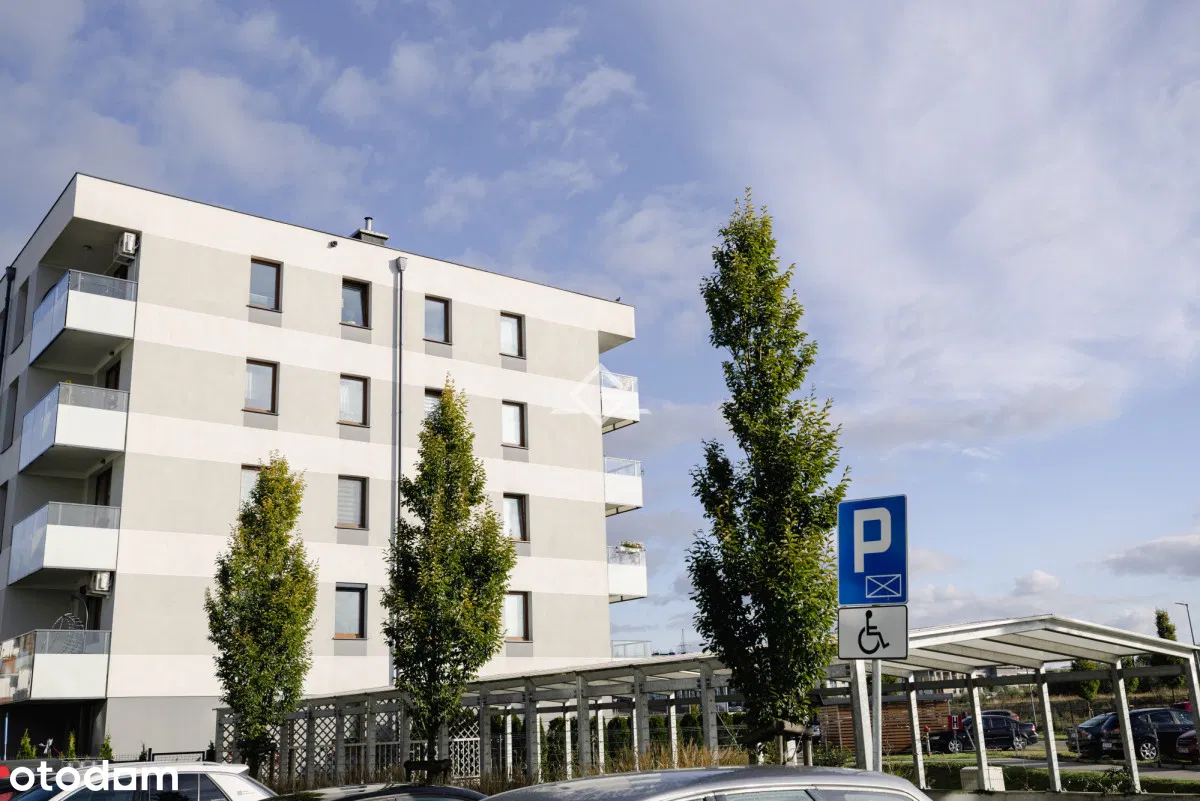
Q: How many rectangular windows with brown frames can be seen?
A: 13